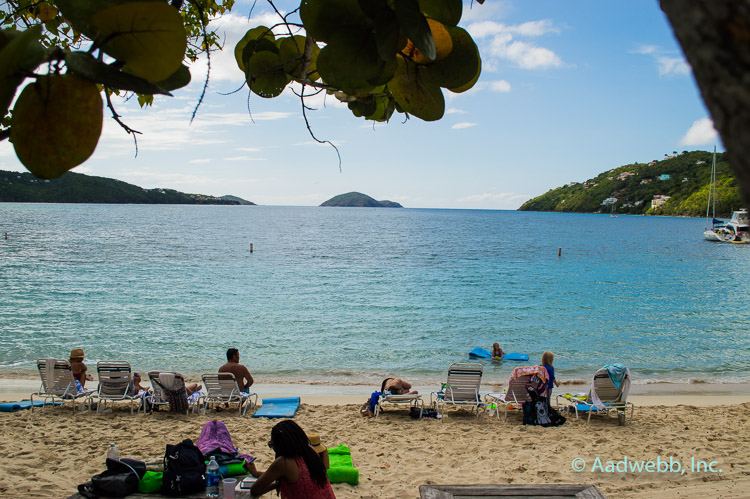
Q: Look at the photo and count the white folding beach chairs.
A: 8